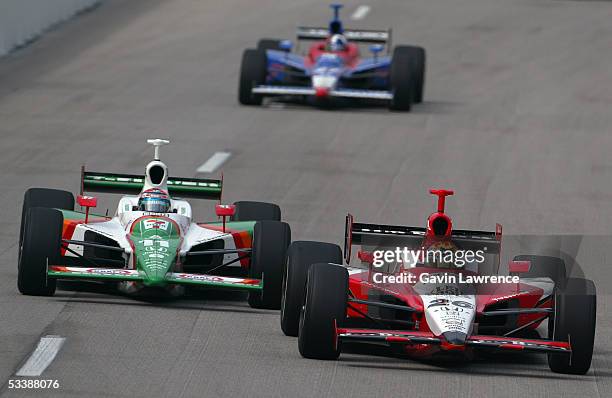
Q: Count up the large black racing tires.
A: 12